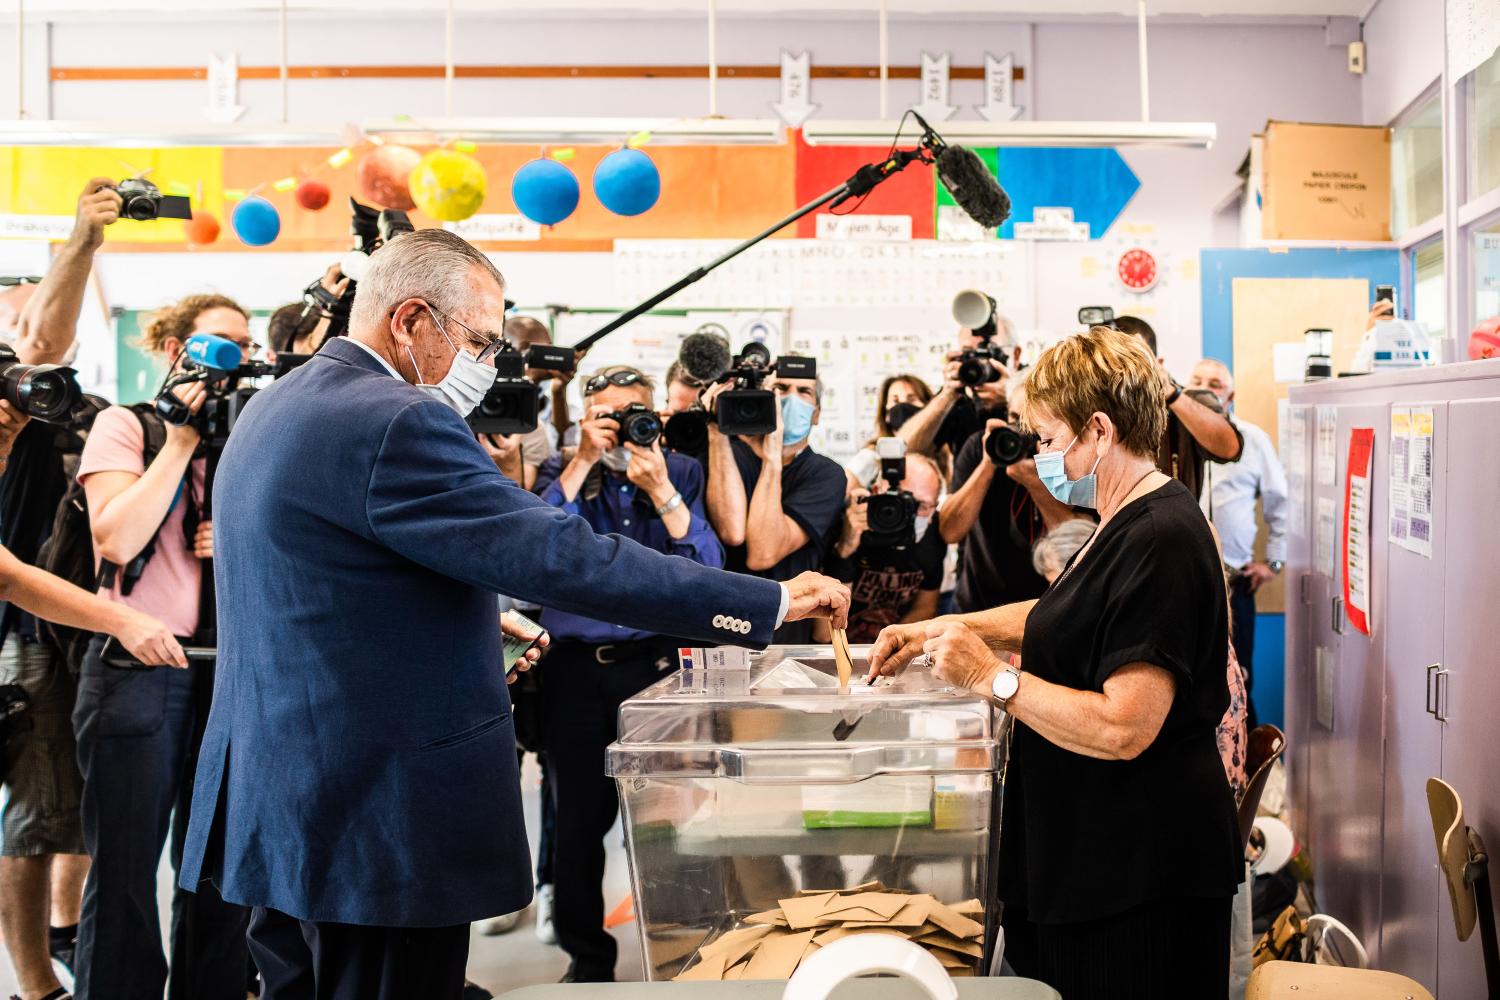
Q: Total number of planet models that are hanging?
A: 7